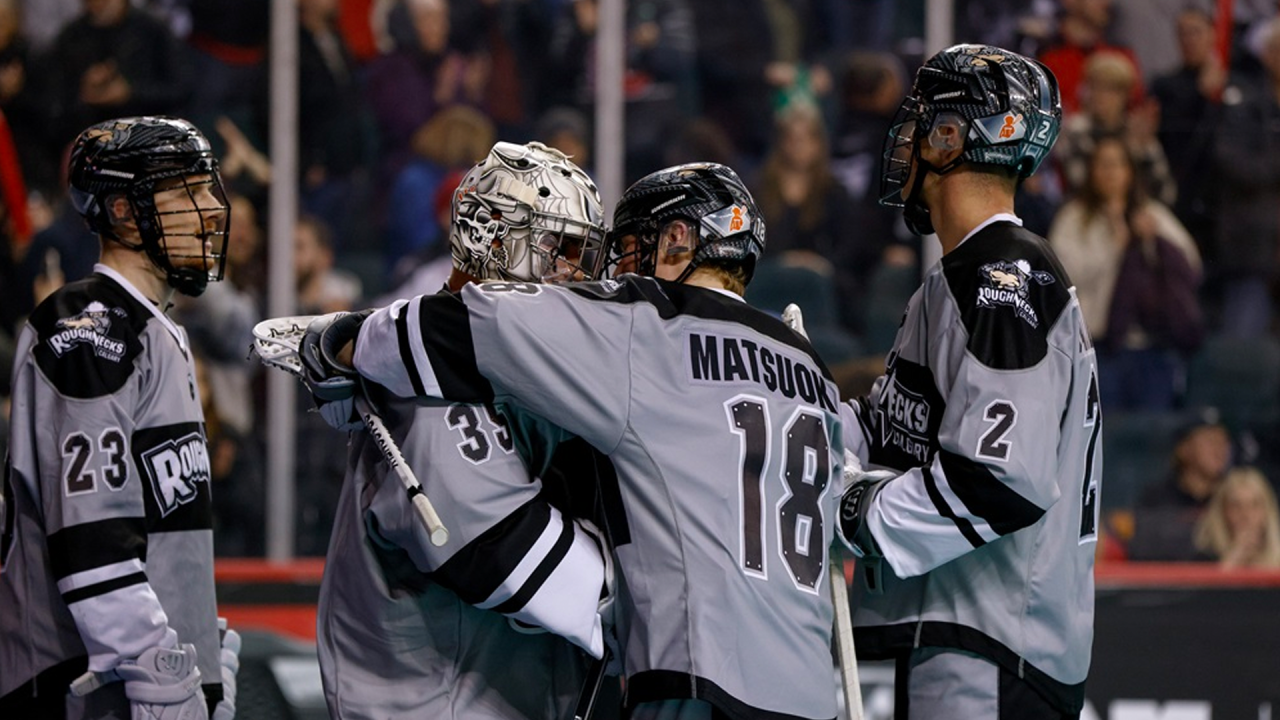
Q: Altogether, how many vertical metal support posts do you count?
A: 3